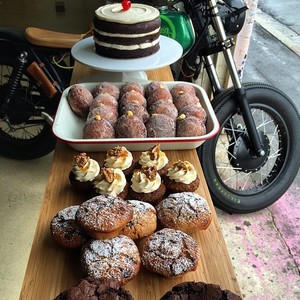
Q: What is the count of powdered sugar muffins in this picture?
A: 6